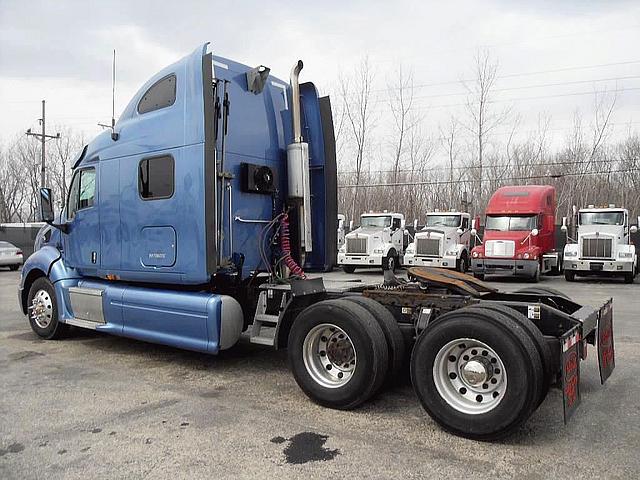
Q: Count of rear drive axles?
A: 2